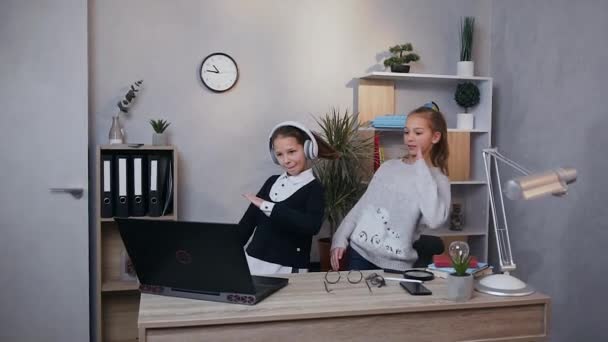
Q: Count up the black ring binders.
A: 4